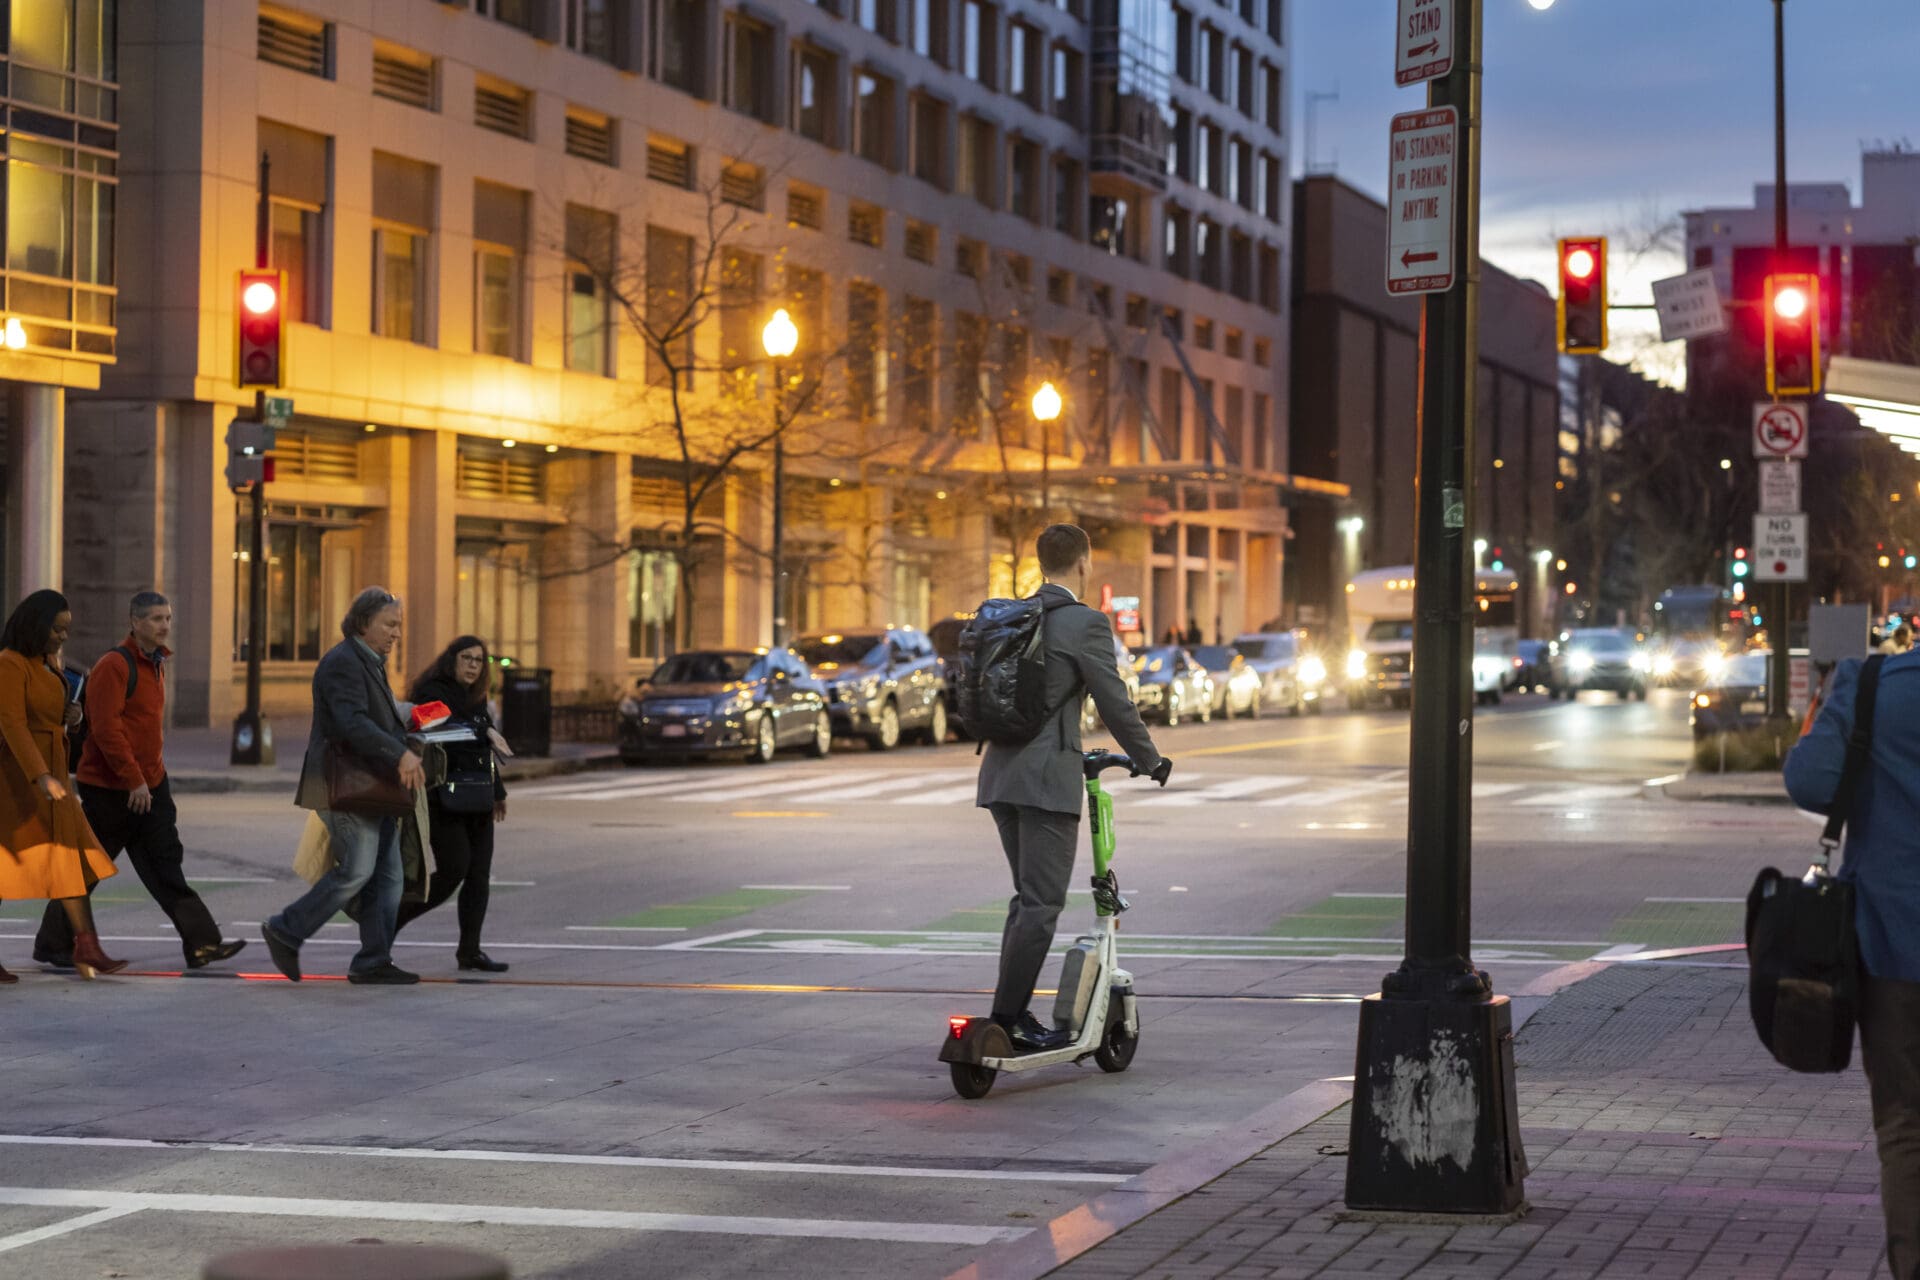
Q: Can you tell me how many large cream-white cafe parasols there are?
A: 0